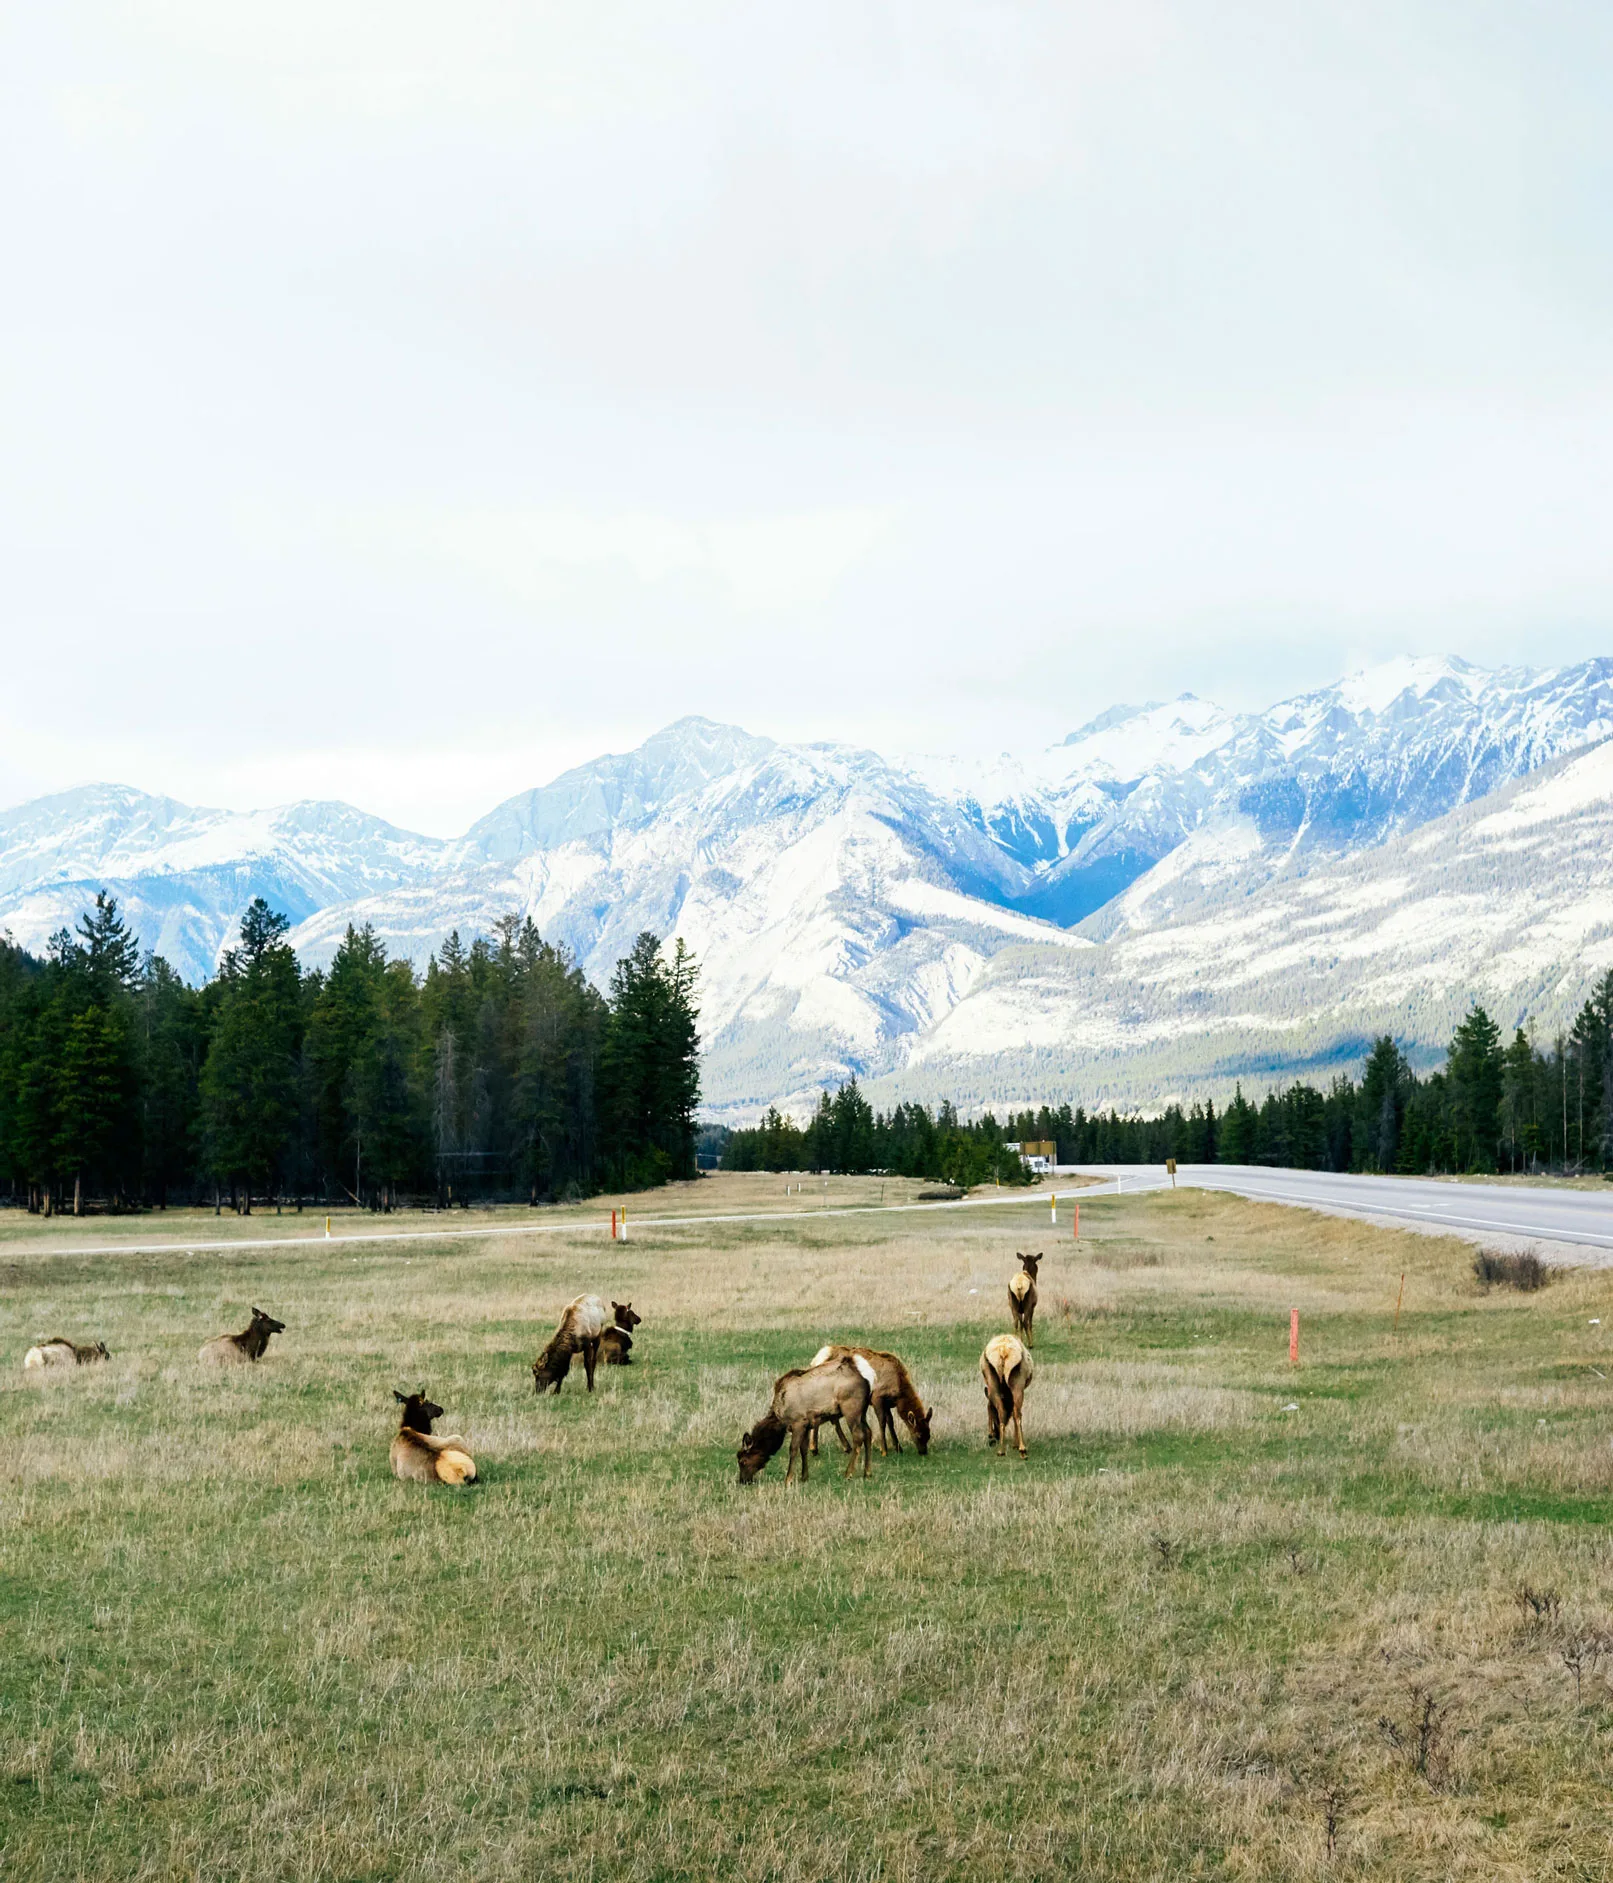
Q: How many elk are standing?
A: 5